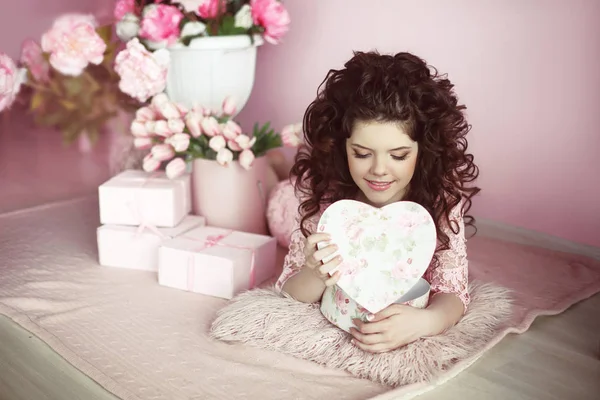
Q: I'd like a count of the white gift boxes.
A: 3